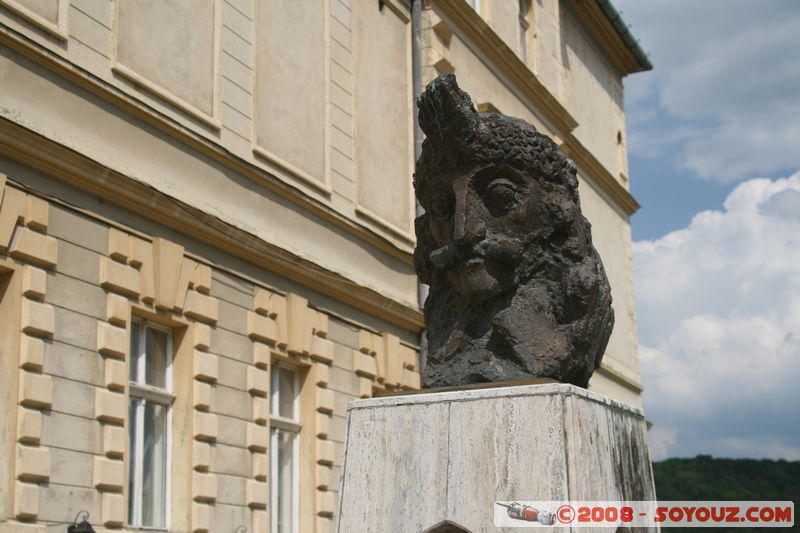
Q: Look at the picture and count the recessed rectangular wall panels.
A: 4